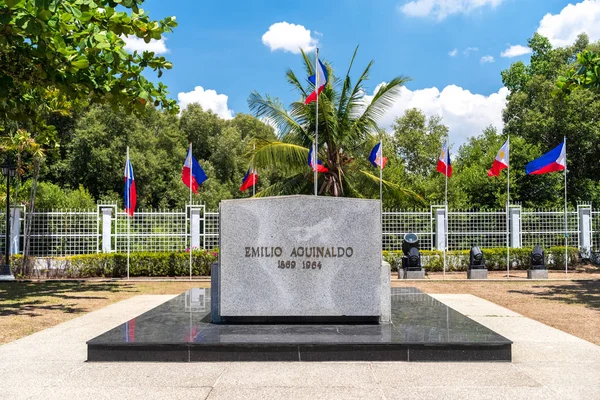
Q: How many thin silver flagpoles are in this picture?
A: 9